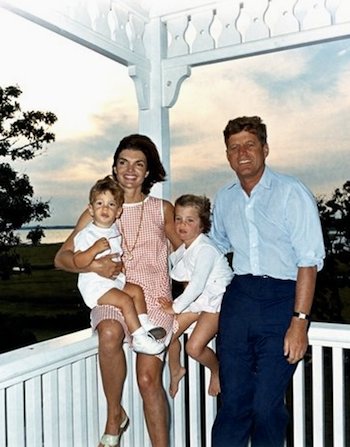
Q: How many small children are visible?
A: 2